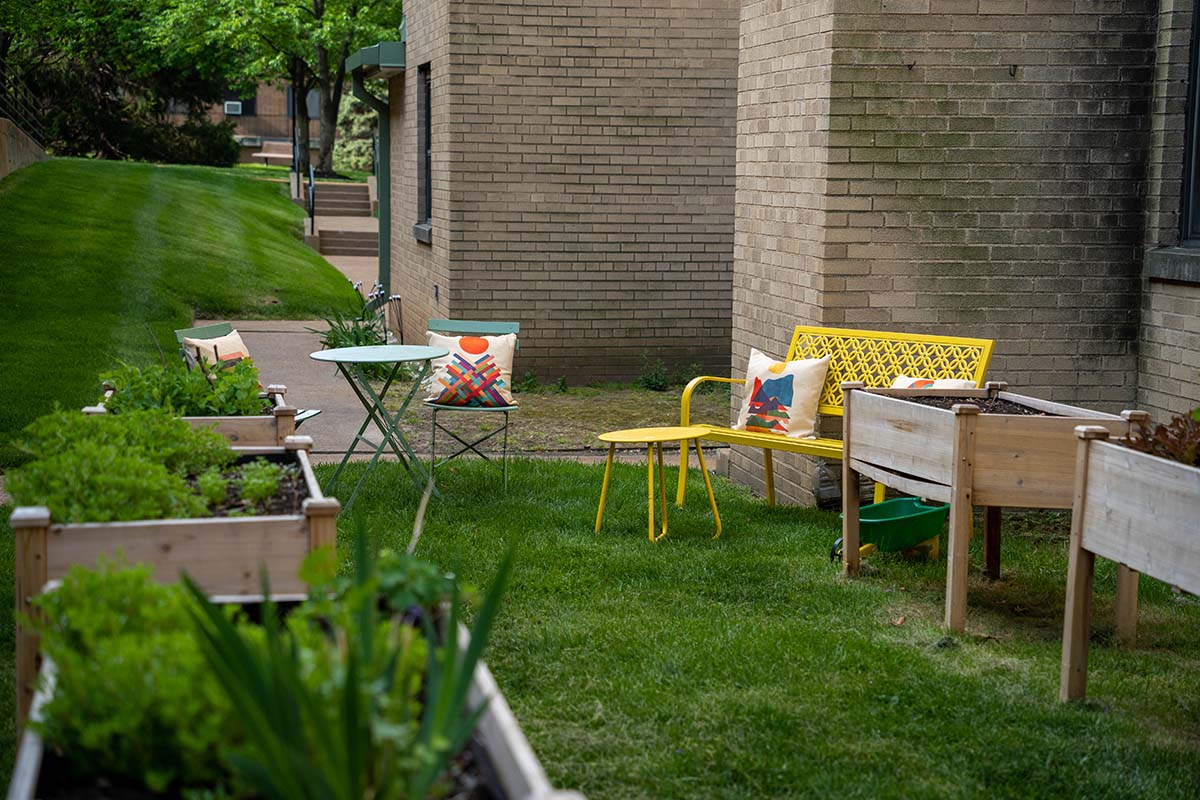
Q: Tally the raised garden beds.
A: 5